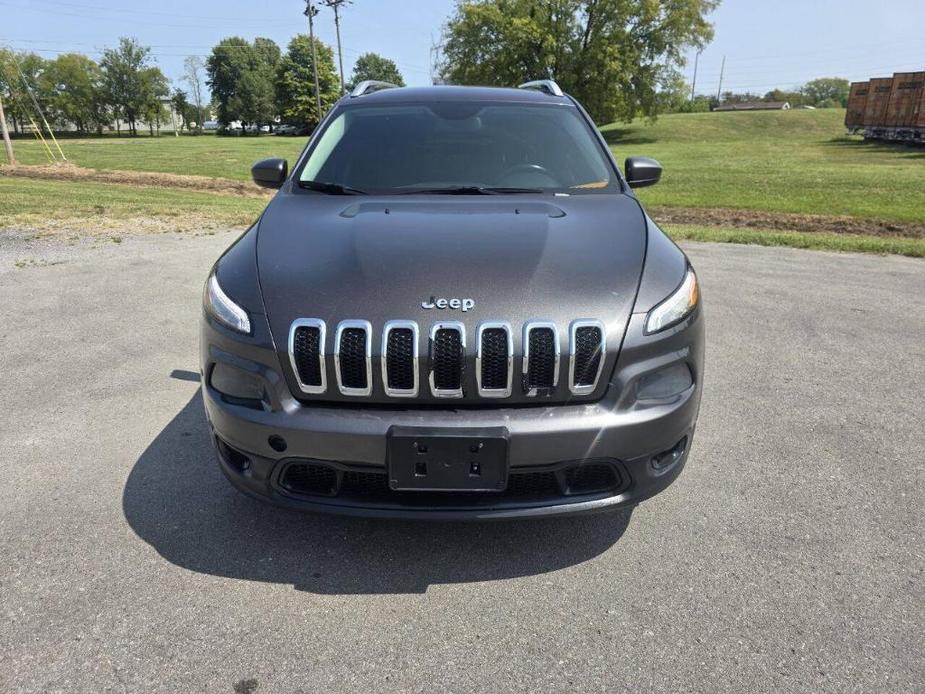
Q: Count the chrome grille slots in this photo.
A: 7